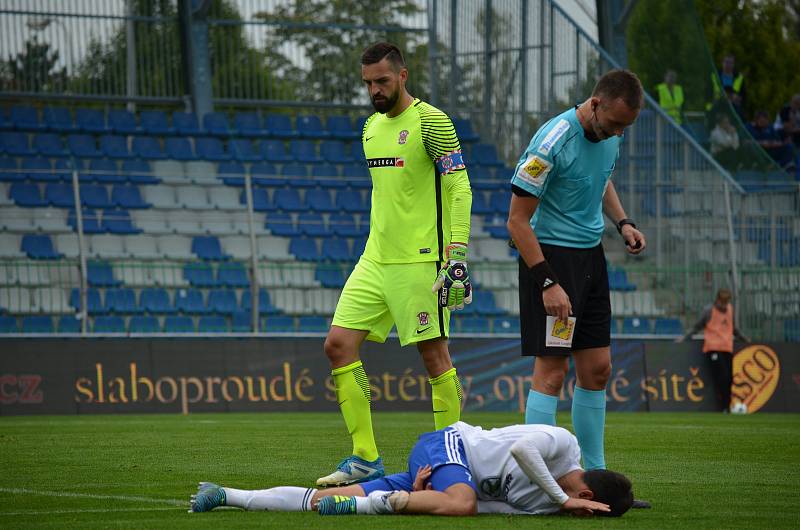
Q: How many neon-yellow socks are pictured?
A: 2